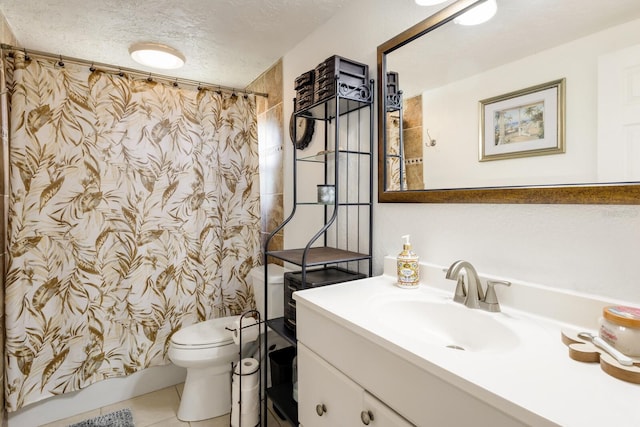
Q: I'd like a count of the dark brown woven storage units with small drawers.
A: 2